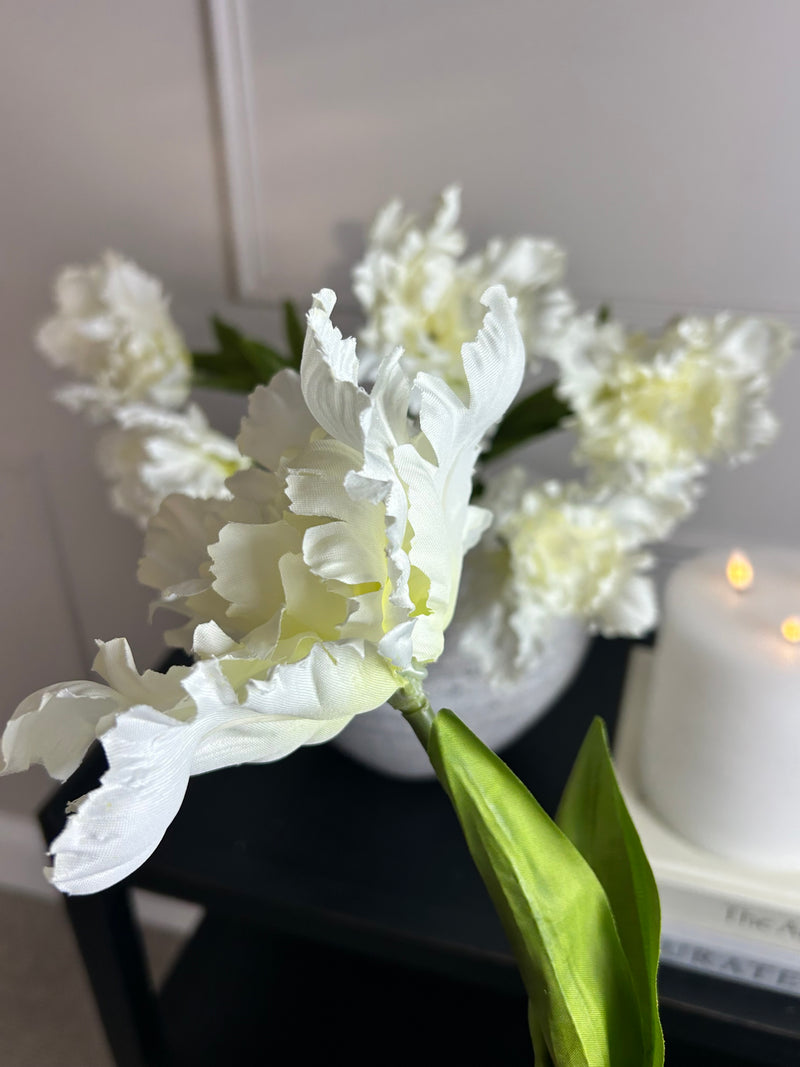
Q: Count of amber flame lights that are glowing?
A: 2